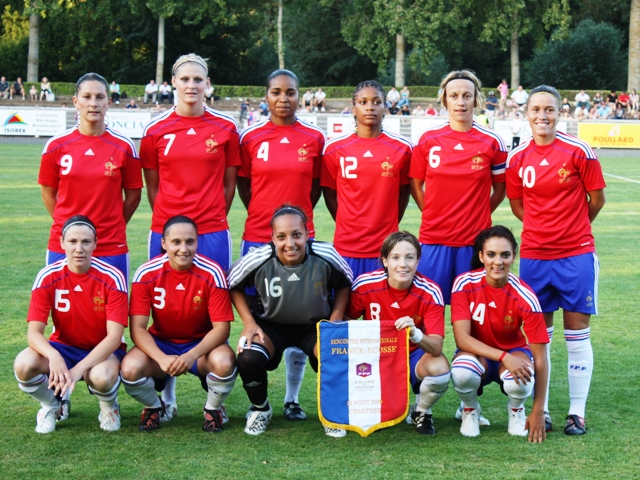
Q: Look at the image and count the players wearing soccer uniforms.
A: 11